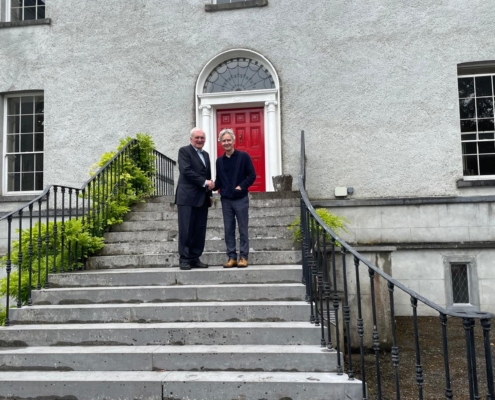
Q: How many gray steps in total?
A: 13